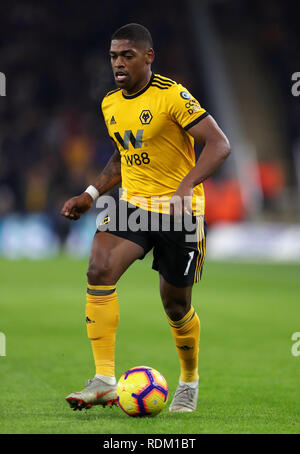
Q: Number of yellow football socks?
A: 2